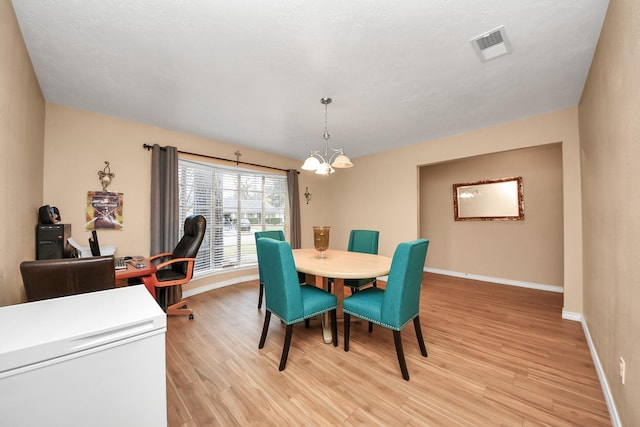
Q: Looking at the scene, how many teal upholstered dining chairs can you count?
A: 4